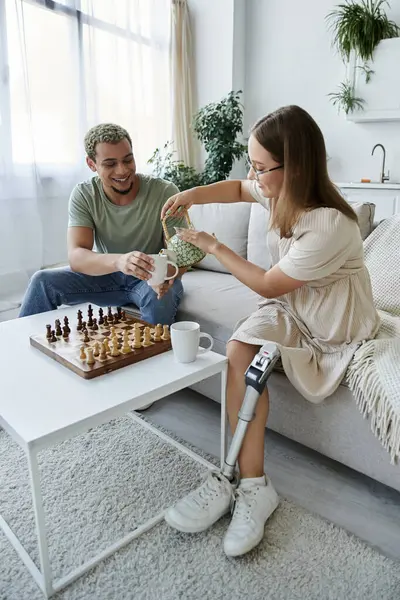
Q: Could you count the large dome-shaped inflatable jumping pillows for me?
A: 0